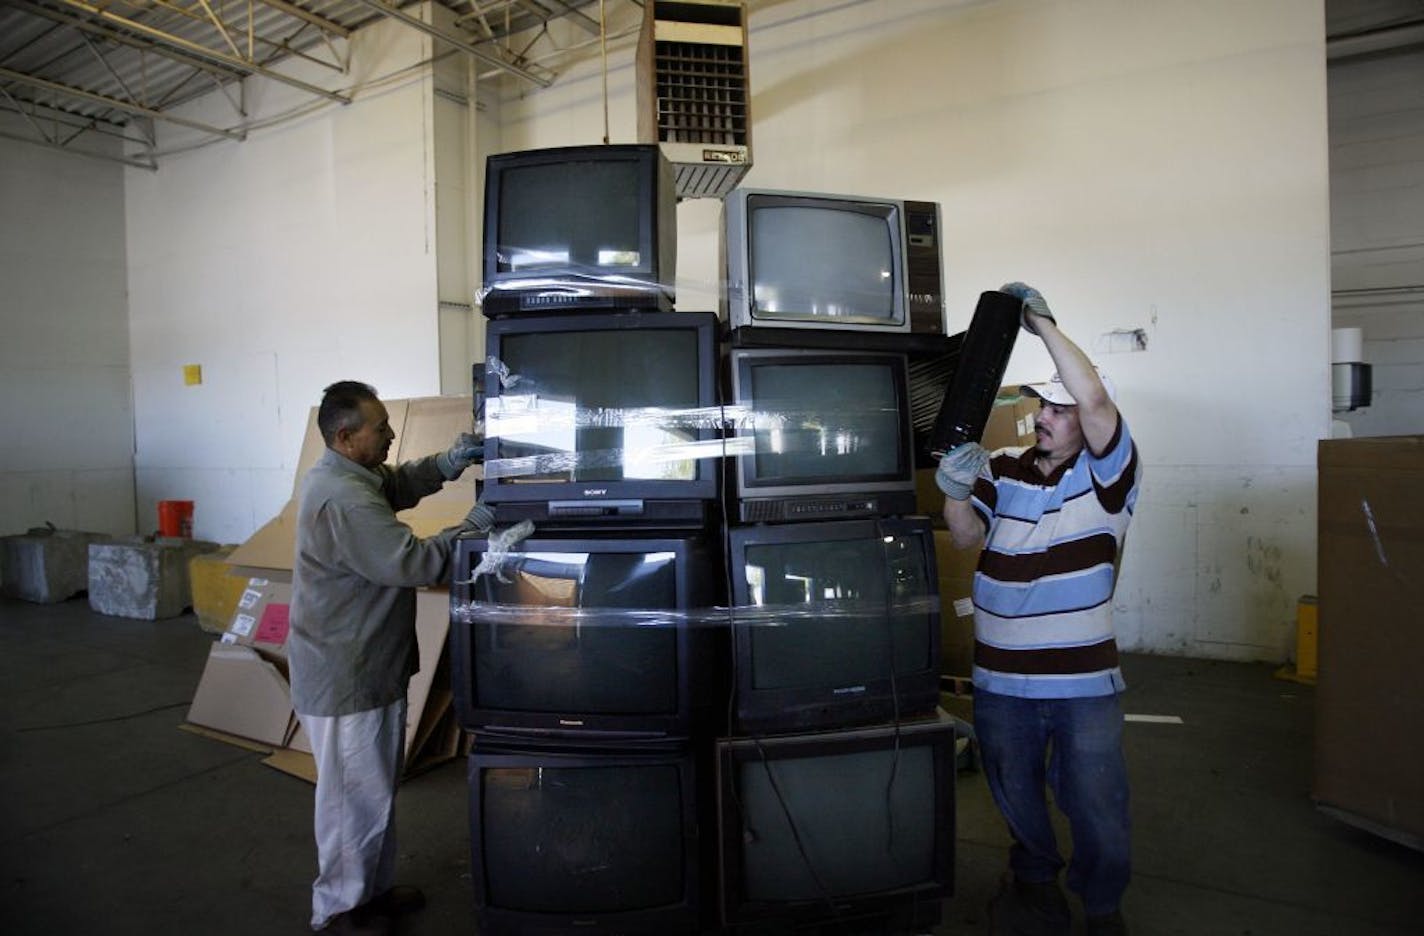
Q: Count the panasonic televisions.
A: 1